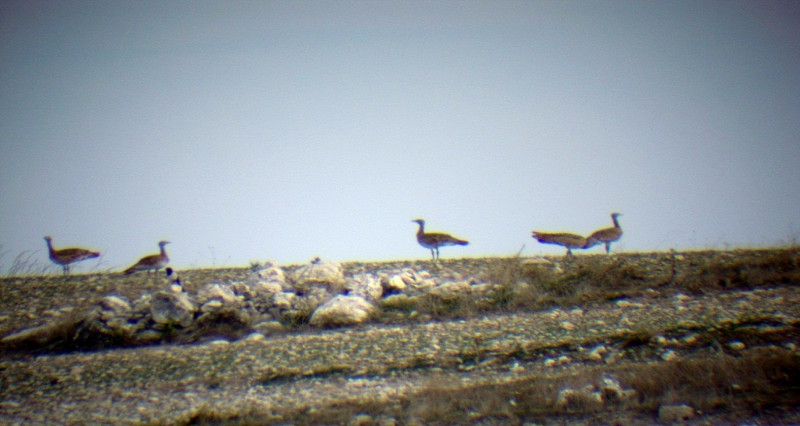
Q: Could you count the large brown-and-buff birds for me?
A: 5